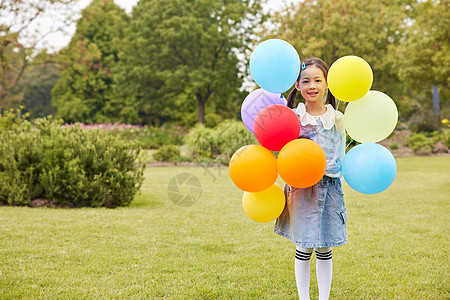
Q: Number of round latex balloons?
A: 9